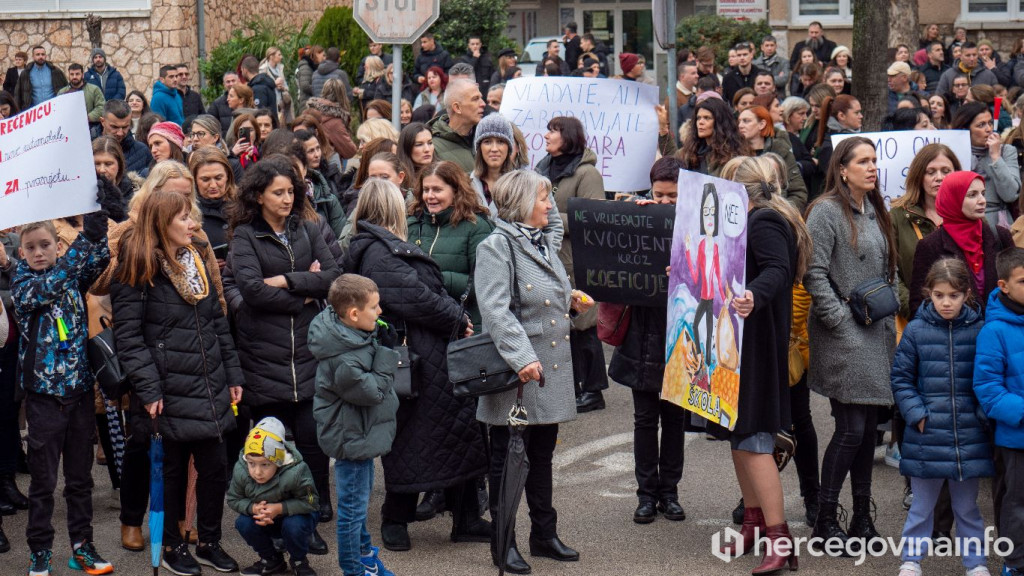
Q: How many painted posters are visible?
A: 1